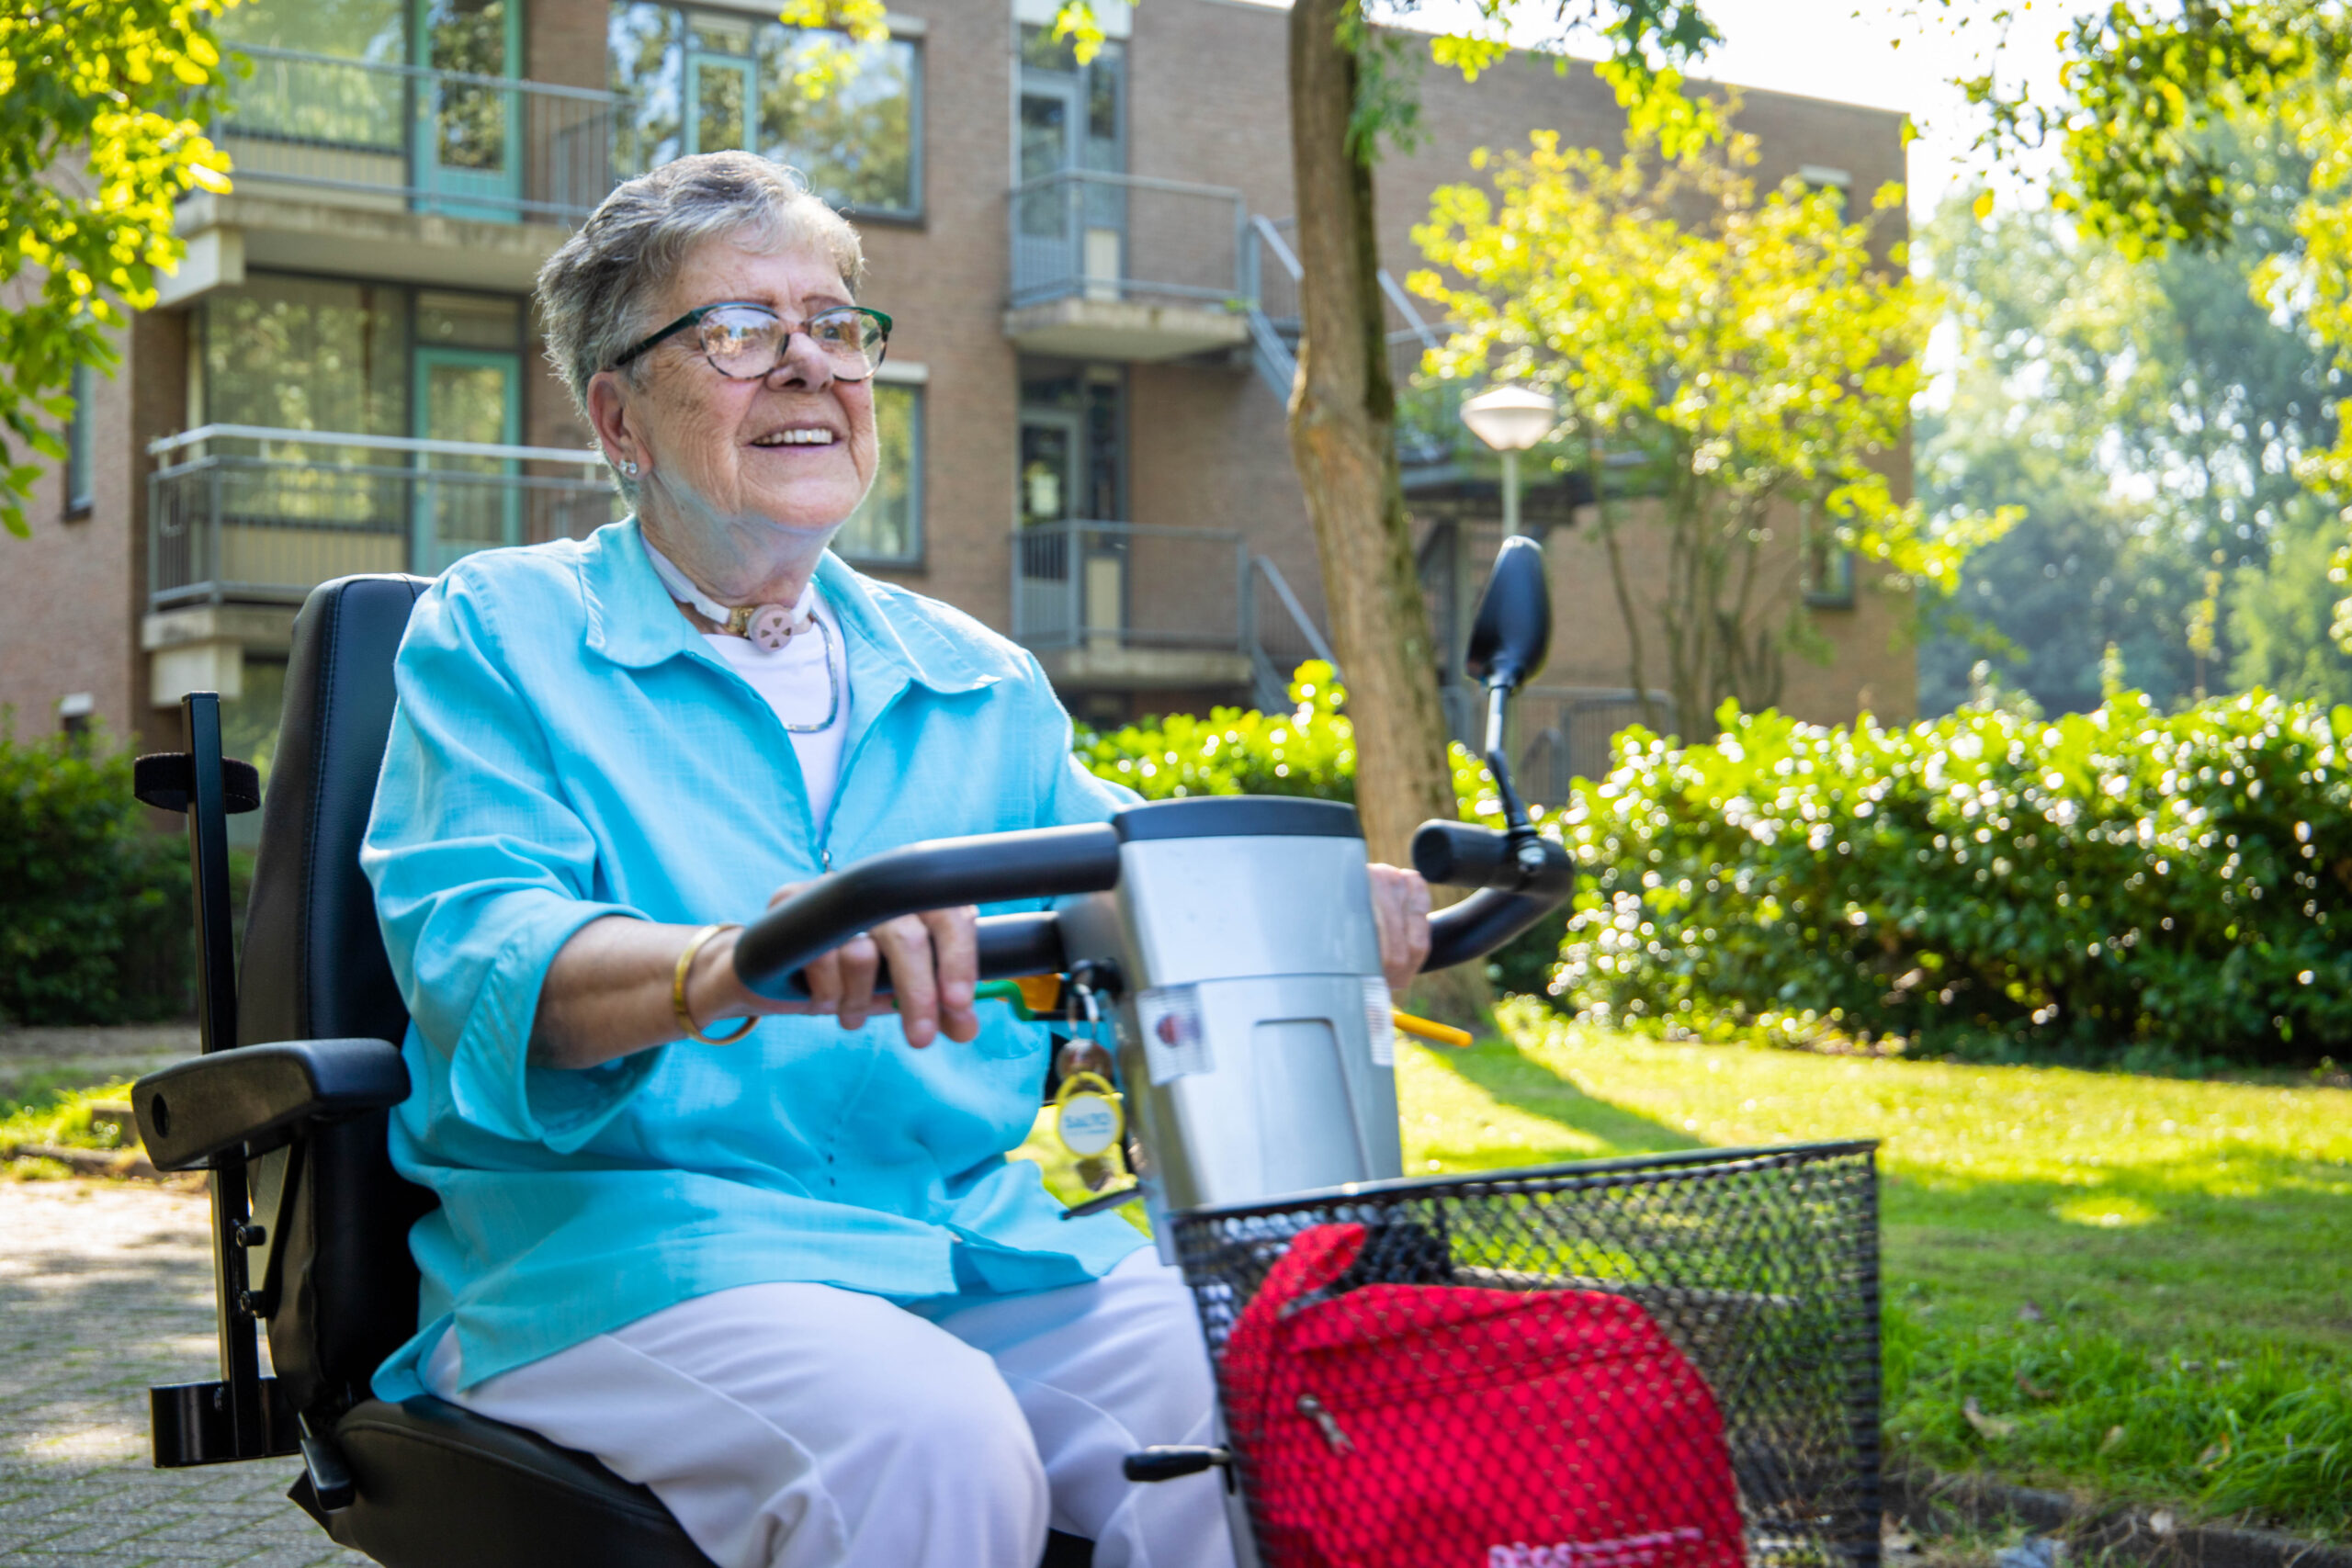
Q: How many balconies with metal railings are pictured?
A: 4